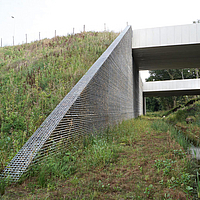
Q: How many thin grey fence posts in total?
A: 9